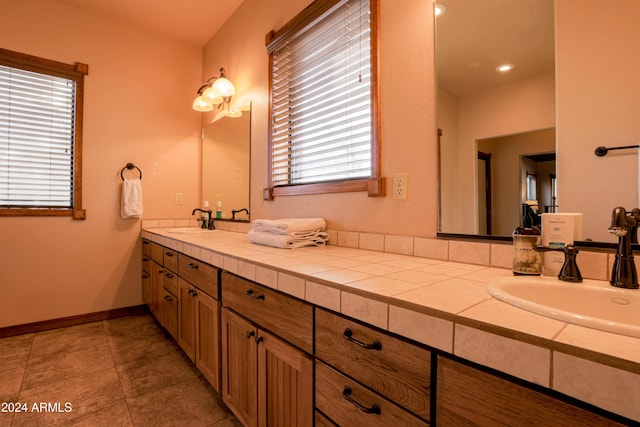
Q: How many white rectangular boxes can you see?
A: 1